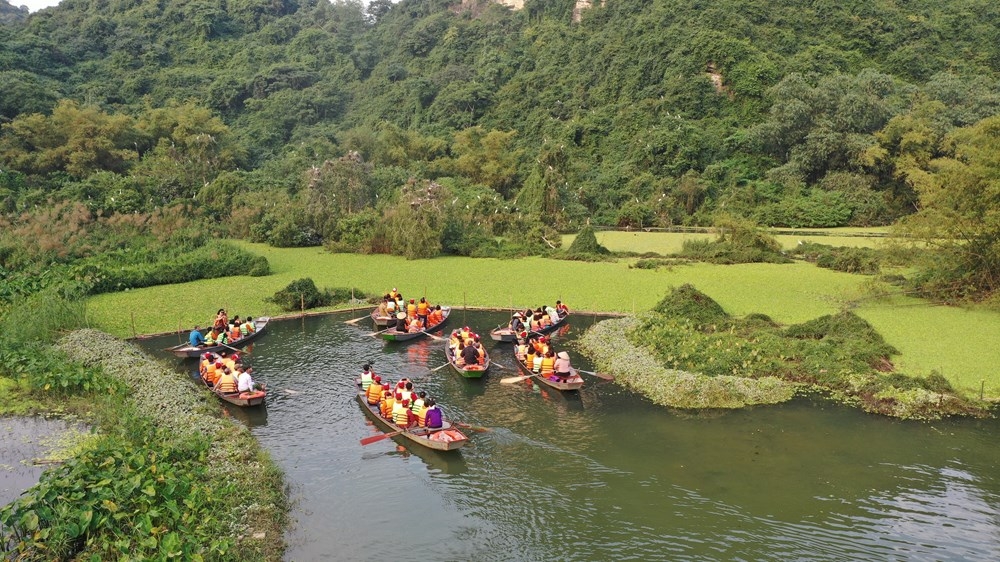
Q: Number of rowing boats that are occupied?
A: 8